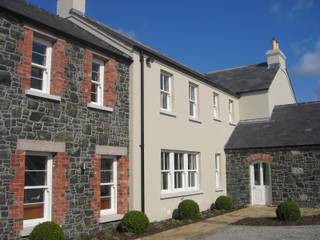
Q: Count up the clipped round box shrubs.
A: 5